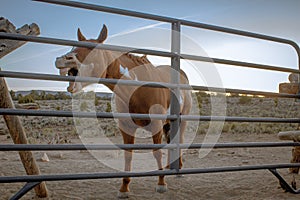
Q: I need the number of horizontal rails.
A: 6